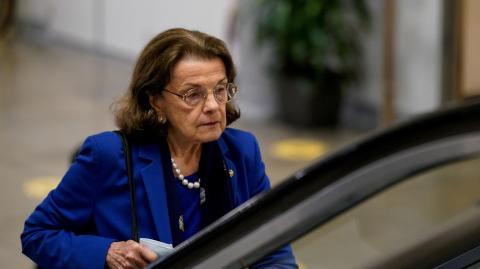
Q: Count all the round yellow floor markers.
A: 2